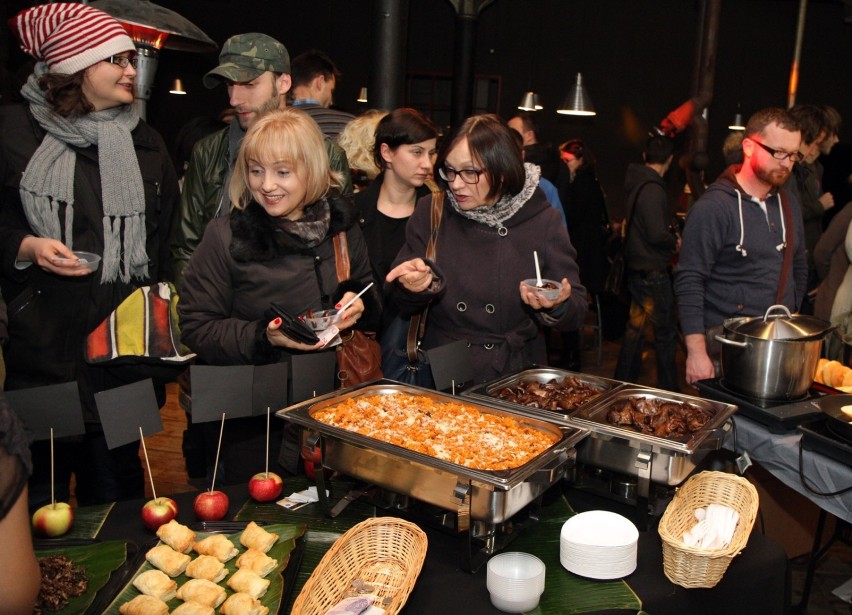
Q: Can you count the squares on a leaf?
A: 12